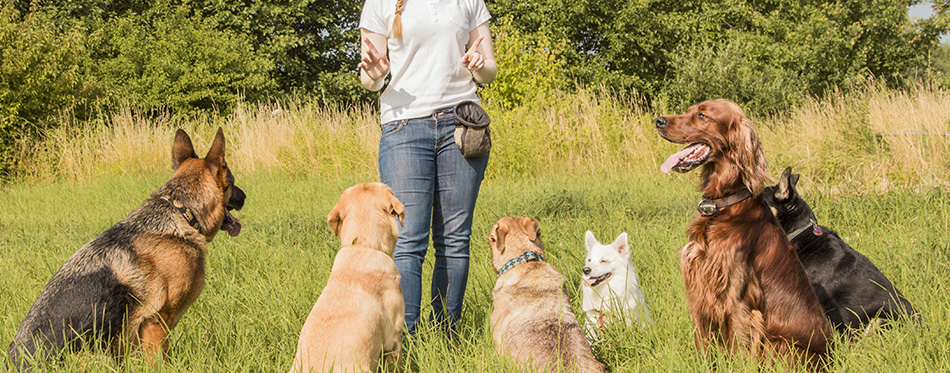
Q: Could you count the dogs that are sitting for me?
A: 6